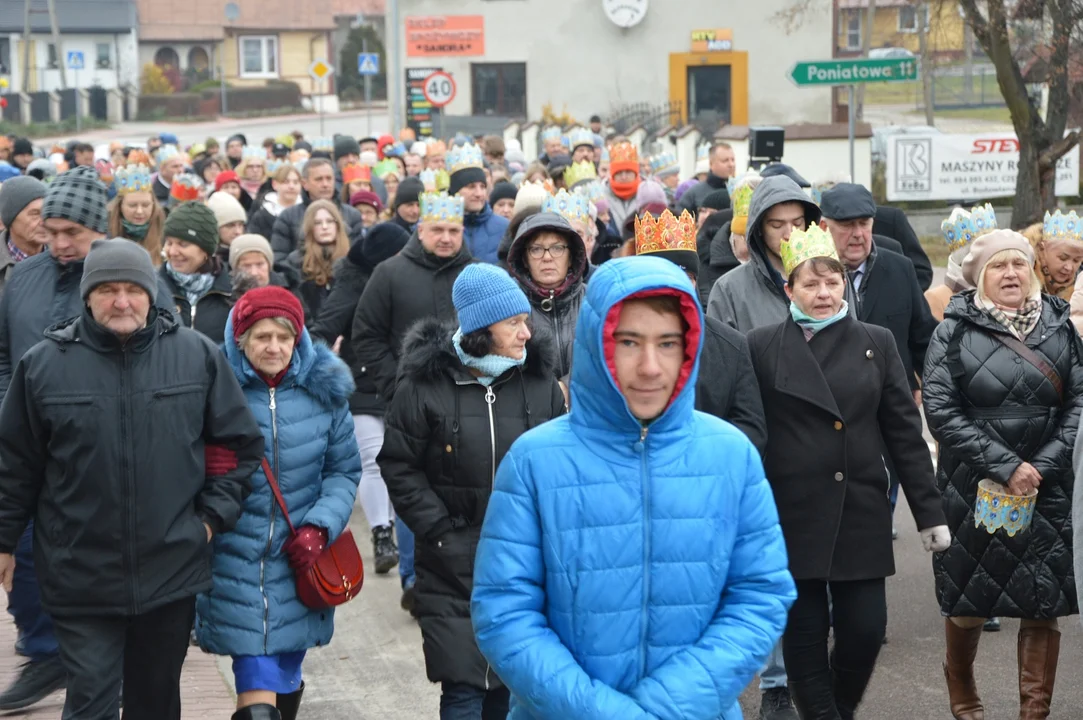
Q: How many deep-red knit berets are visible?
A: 1